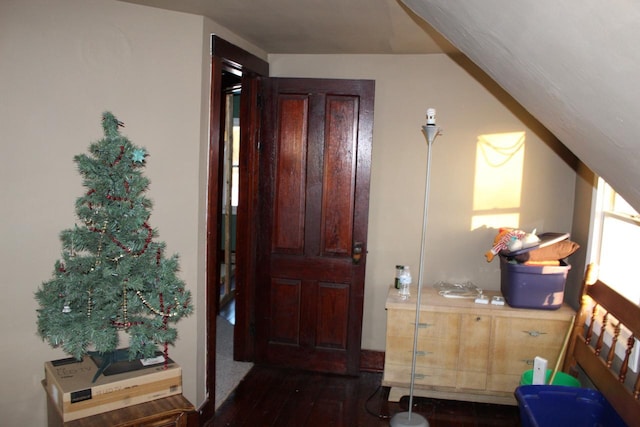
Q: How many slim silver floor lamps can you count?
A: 1